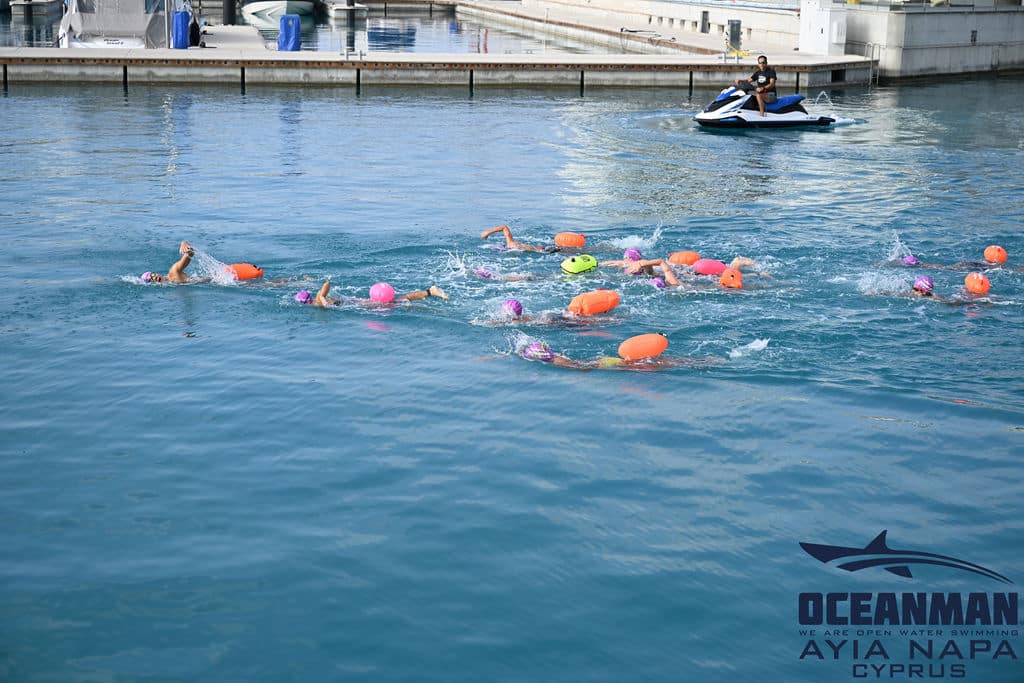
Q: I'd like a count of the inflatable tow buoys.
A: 11